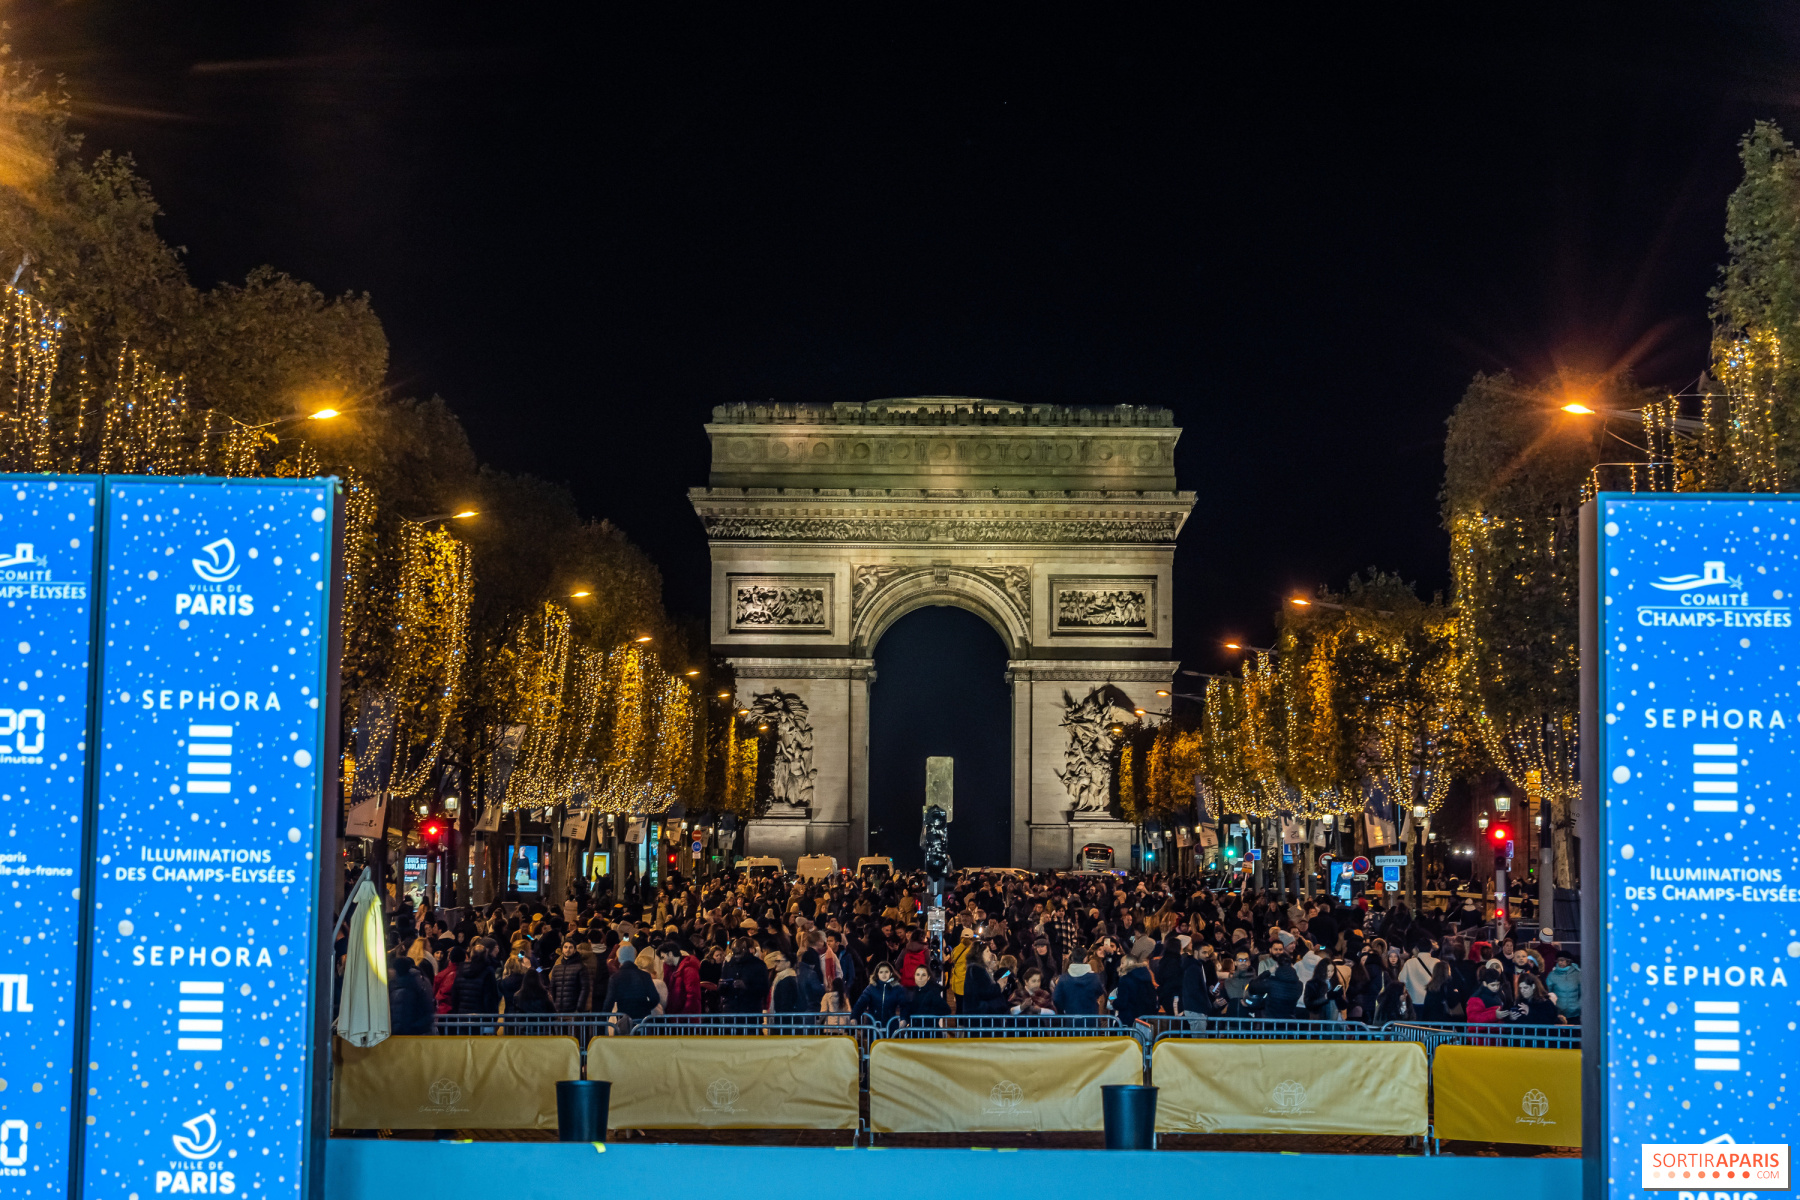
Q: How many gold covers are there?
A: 5